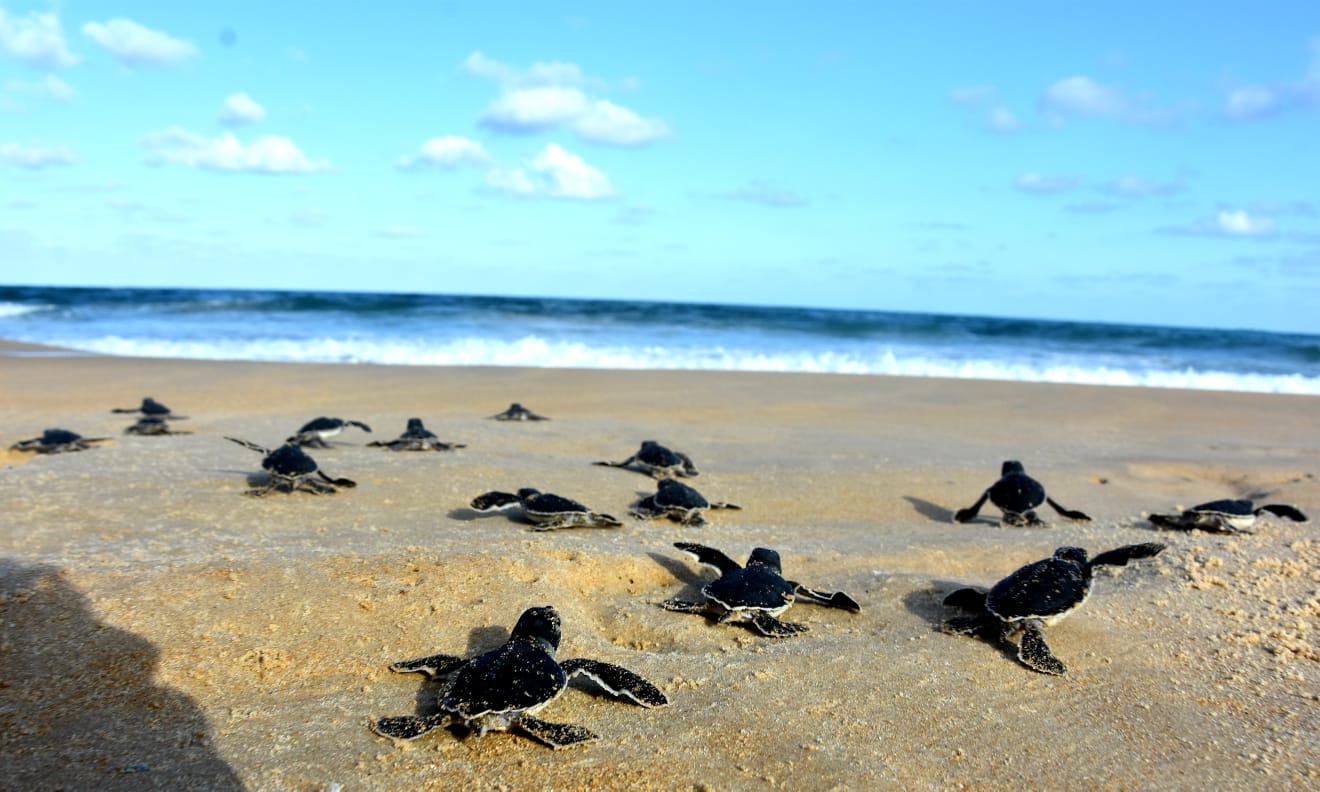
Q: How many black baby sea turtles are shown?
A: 15